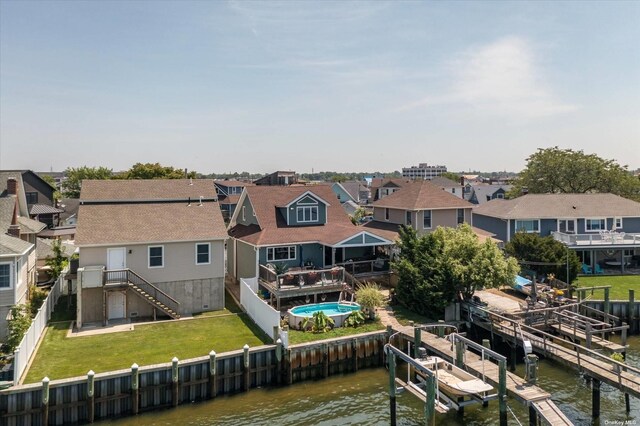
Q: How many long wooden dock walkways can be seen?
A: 2